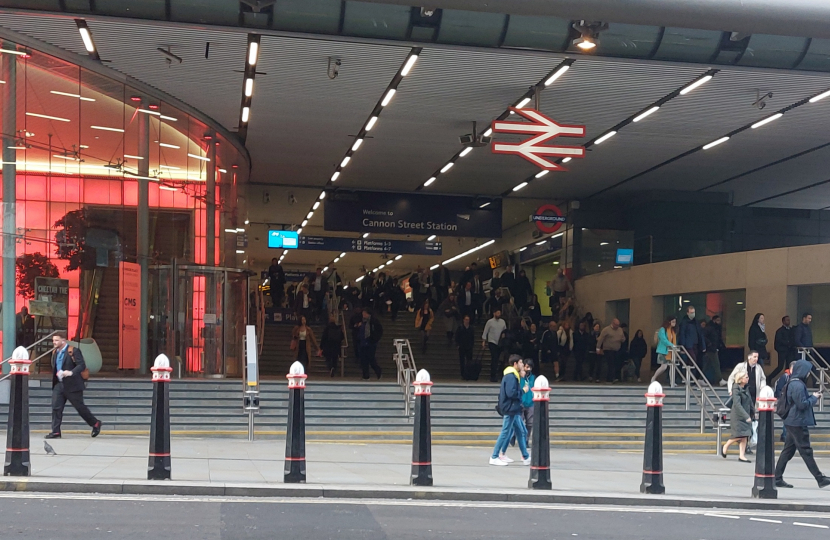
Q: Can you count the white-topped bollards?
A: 7